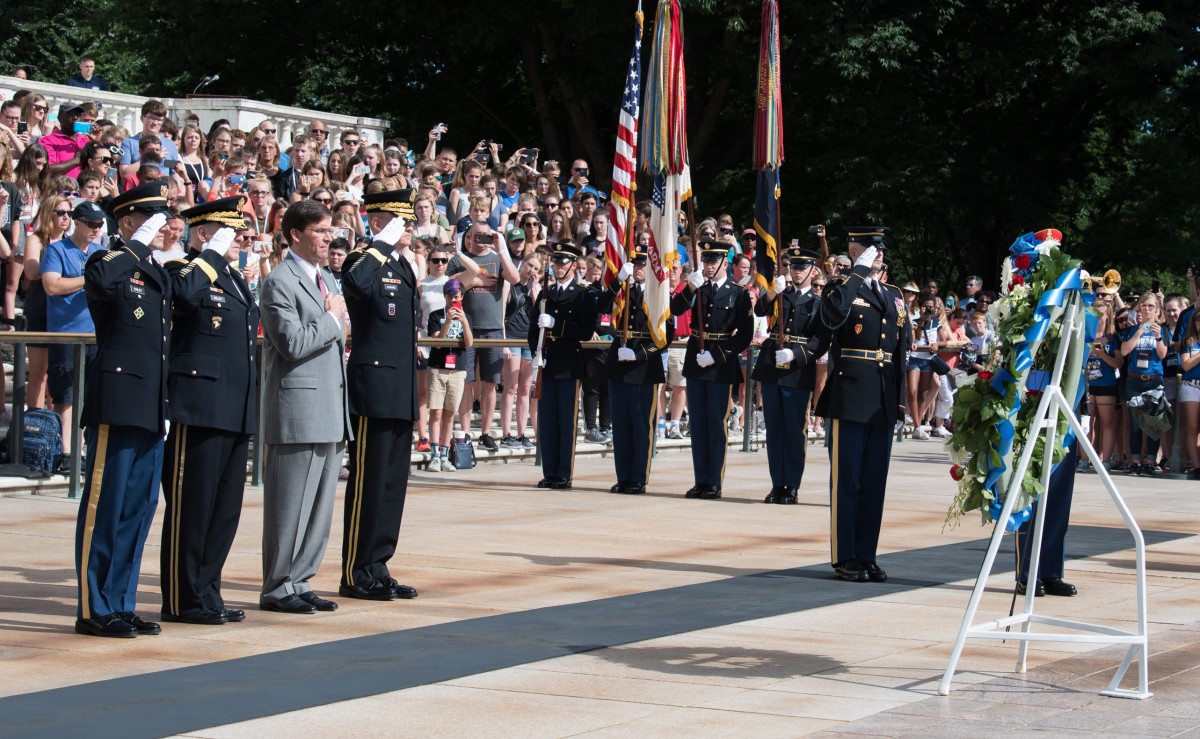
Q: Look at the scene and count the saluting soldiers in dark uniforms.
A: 4